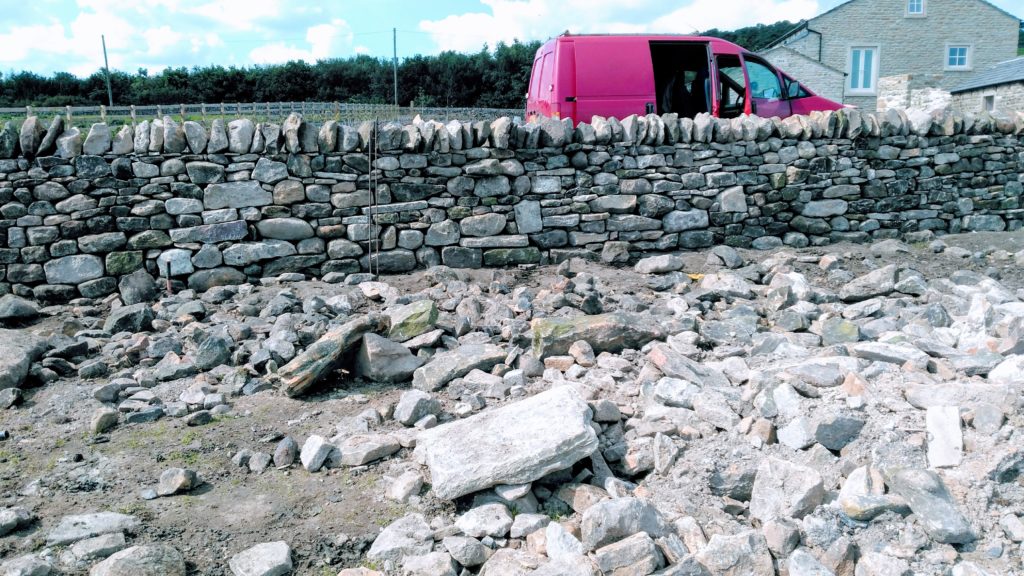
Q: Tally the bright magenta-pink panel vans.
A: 1